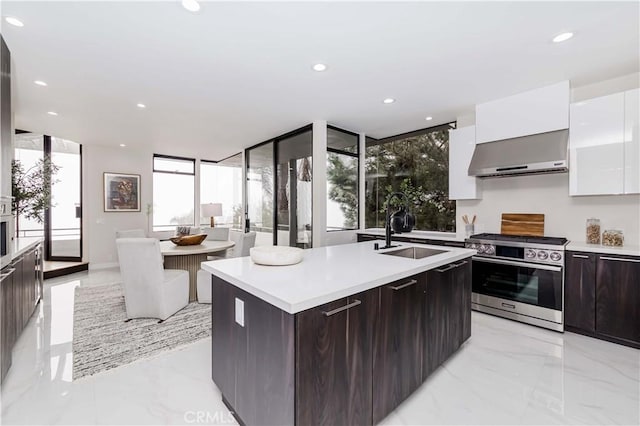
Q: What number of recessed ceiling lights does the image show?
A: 10